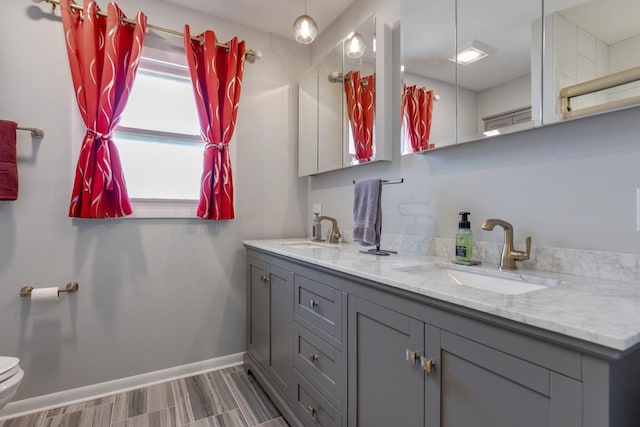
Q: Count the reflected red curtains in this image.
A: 2